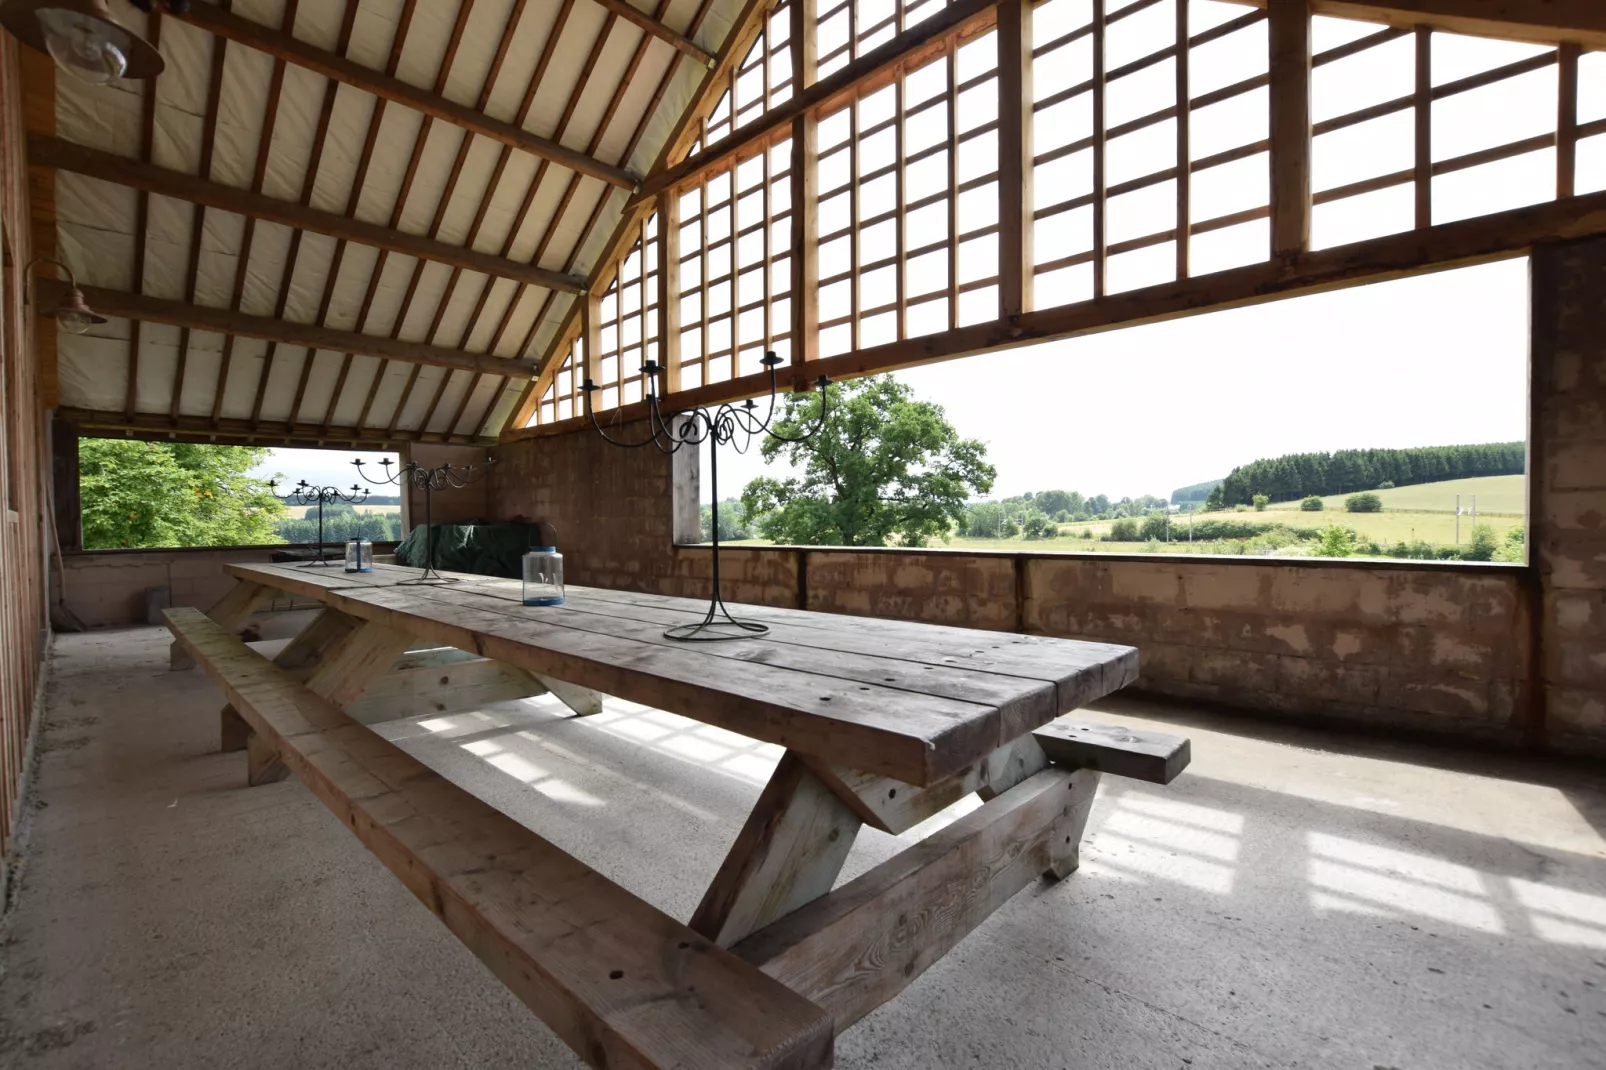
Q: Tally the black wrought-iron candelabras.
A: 3